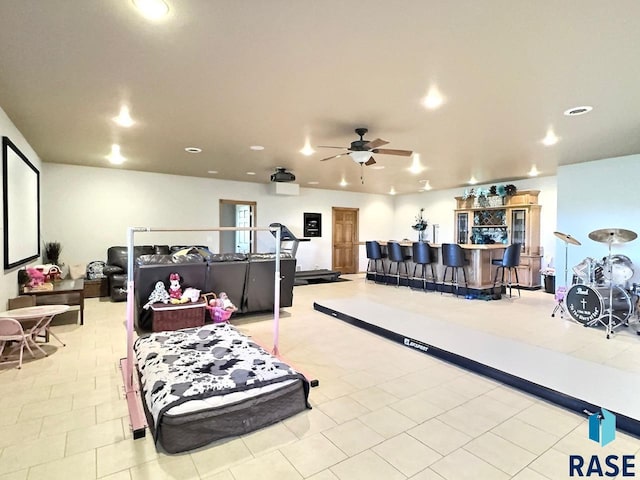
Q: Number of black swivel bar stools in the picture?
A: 5